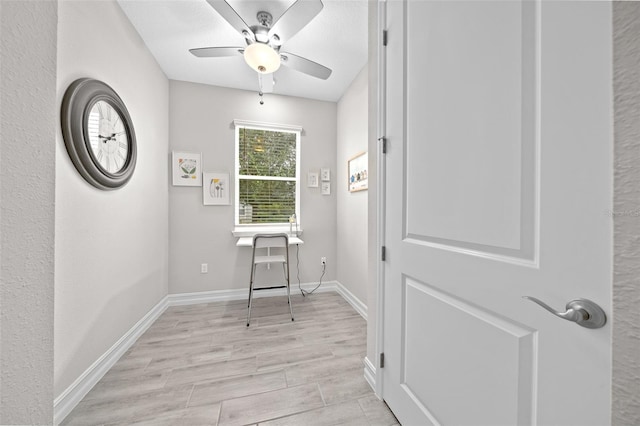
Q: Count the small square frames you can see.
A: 3